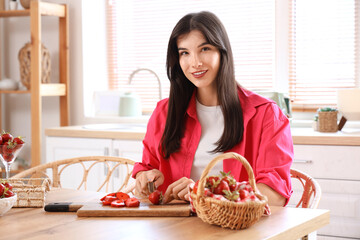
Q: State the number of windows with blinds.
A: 2